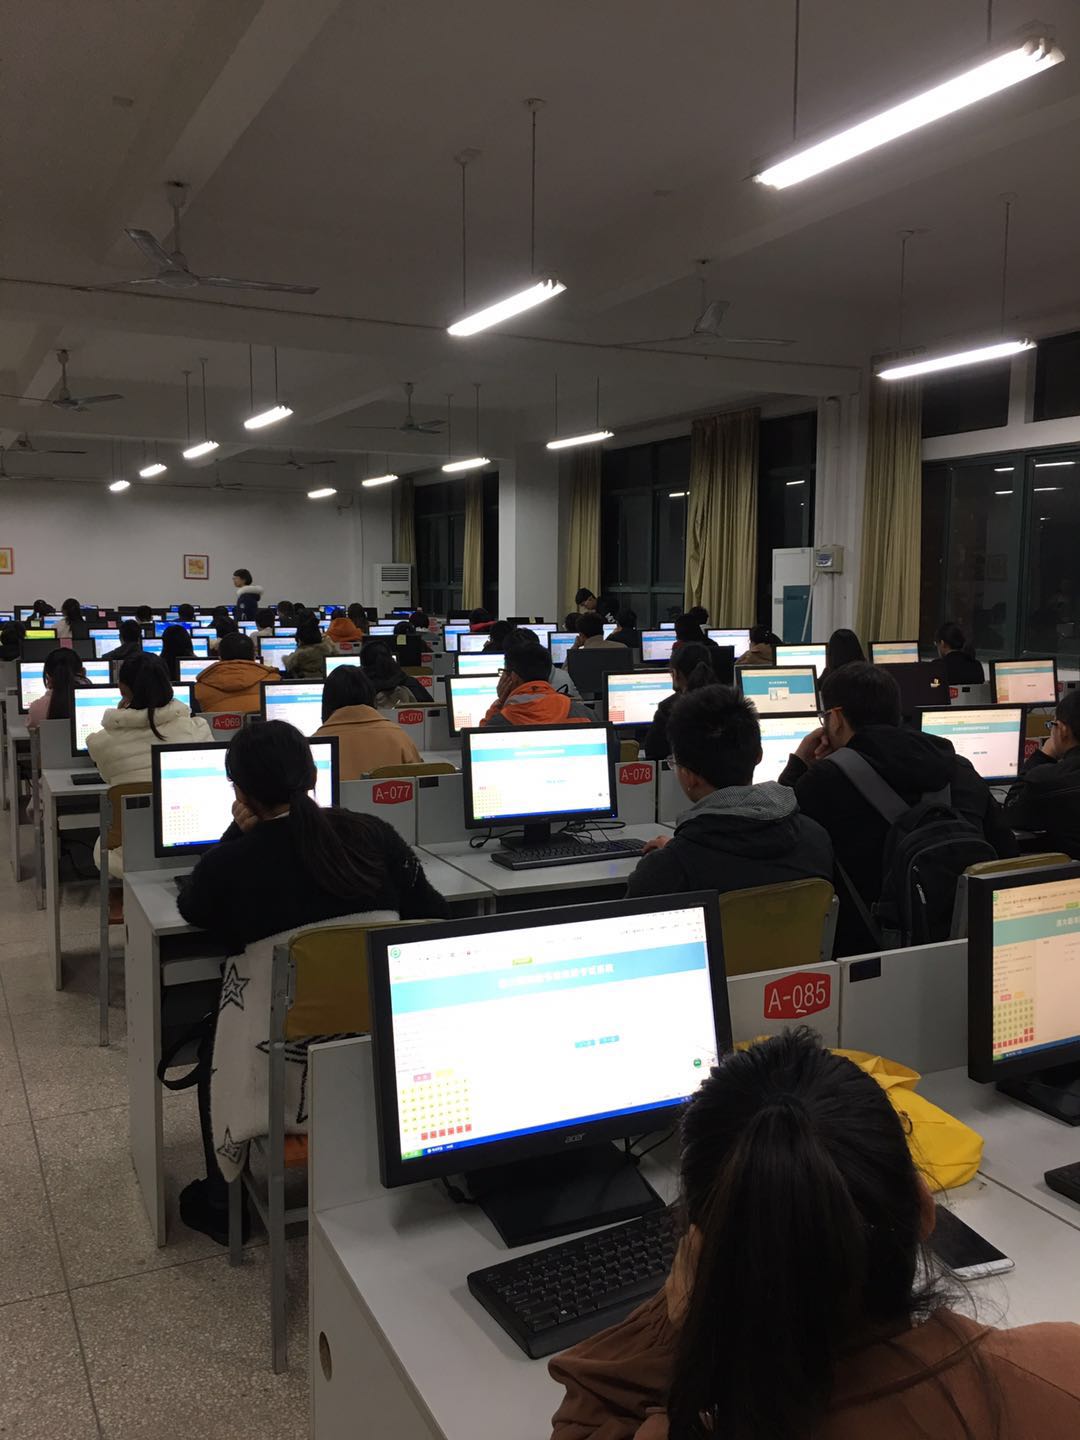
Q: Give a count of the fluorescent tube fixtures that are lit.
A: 11